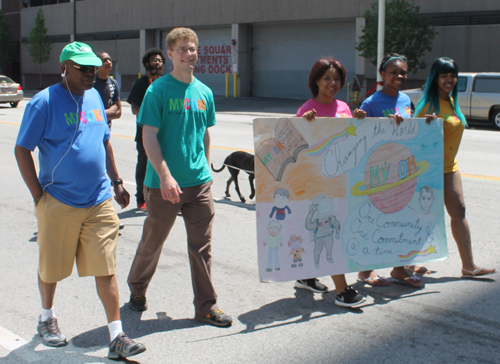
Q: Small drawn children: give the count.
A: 3